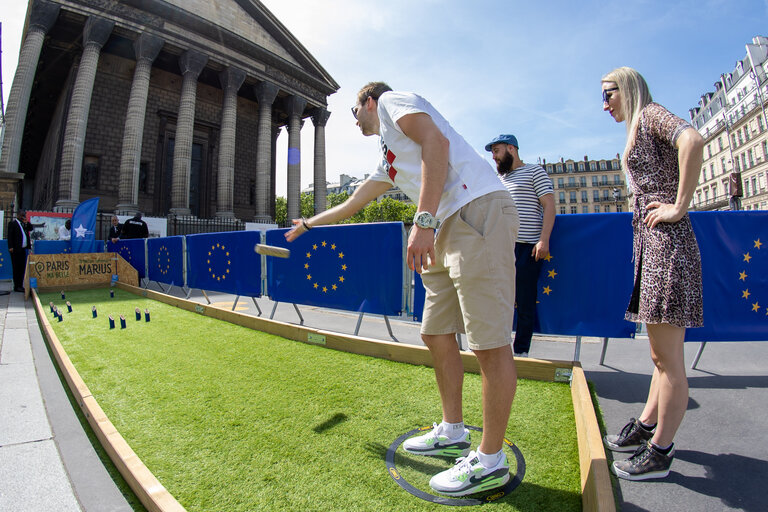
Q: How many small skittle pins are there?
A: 11